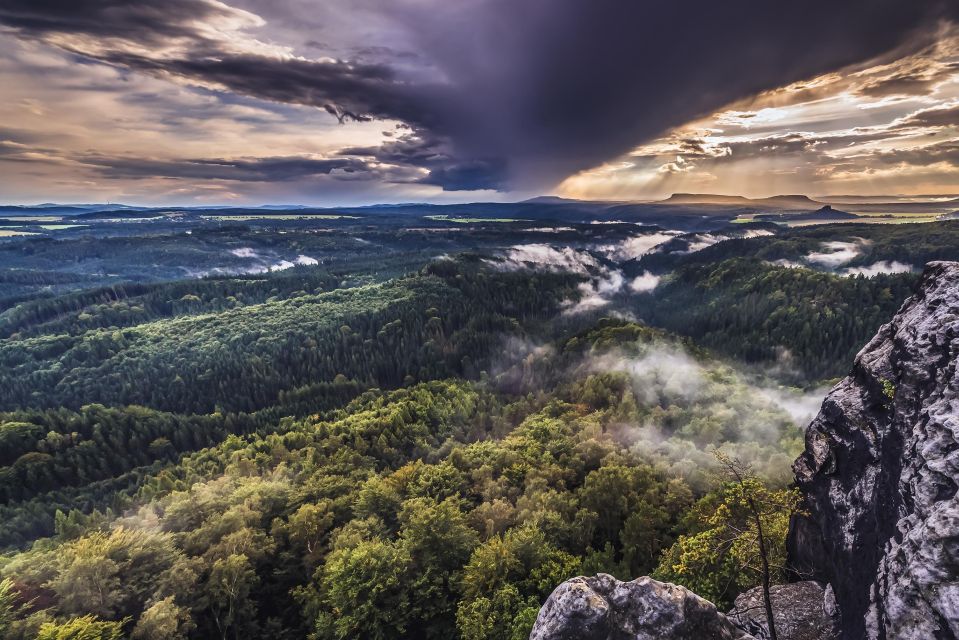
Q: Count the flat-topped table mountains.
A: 2